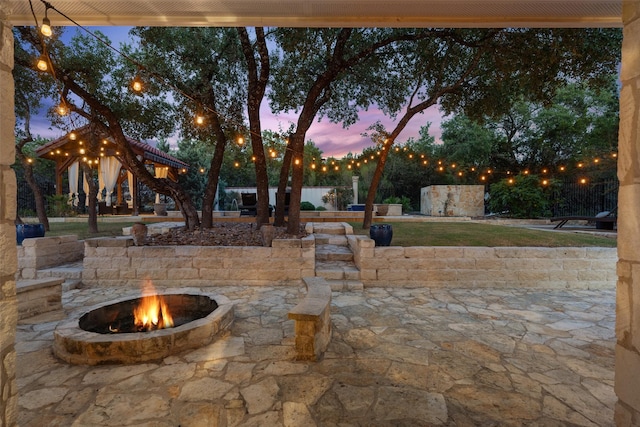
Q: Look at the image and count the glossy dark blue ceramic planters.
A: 2